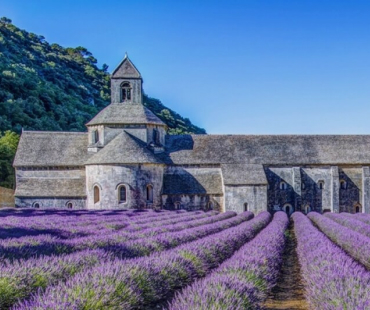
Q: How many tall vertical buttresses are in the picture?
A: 3